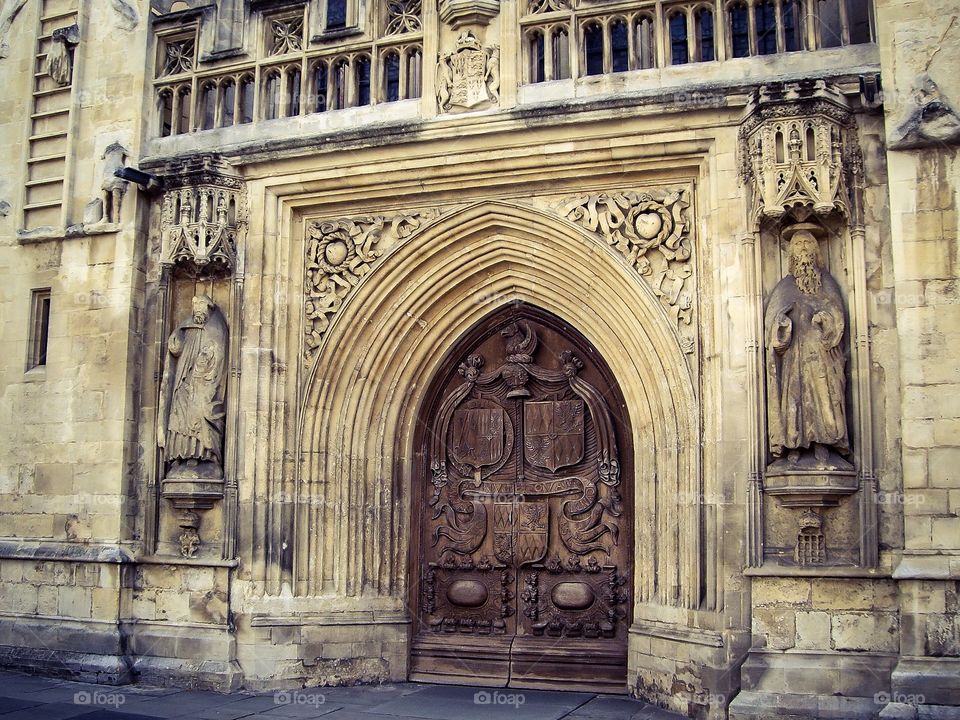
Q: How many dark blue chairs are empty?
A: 0